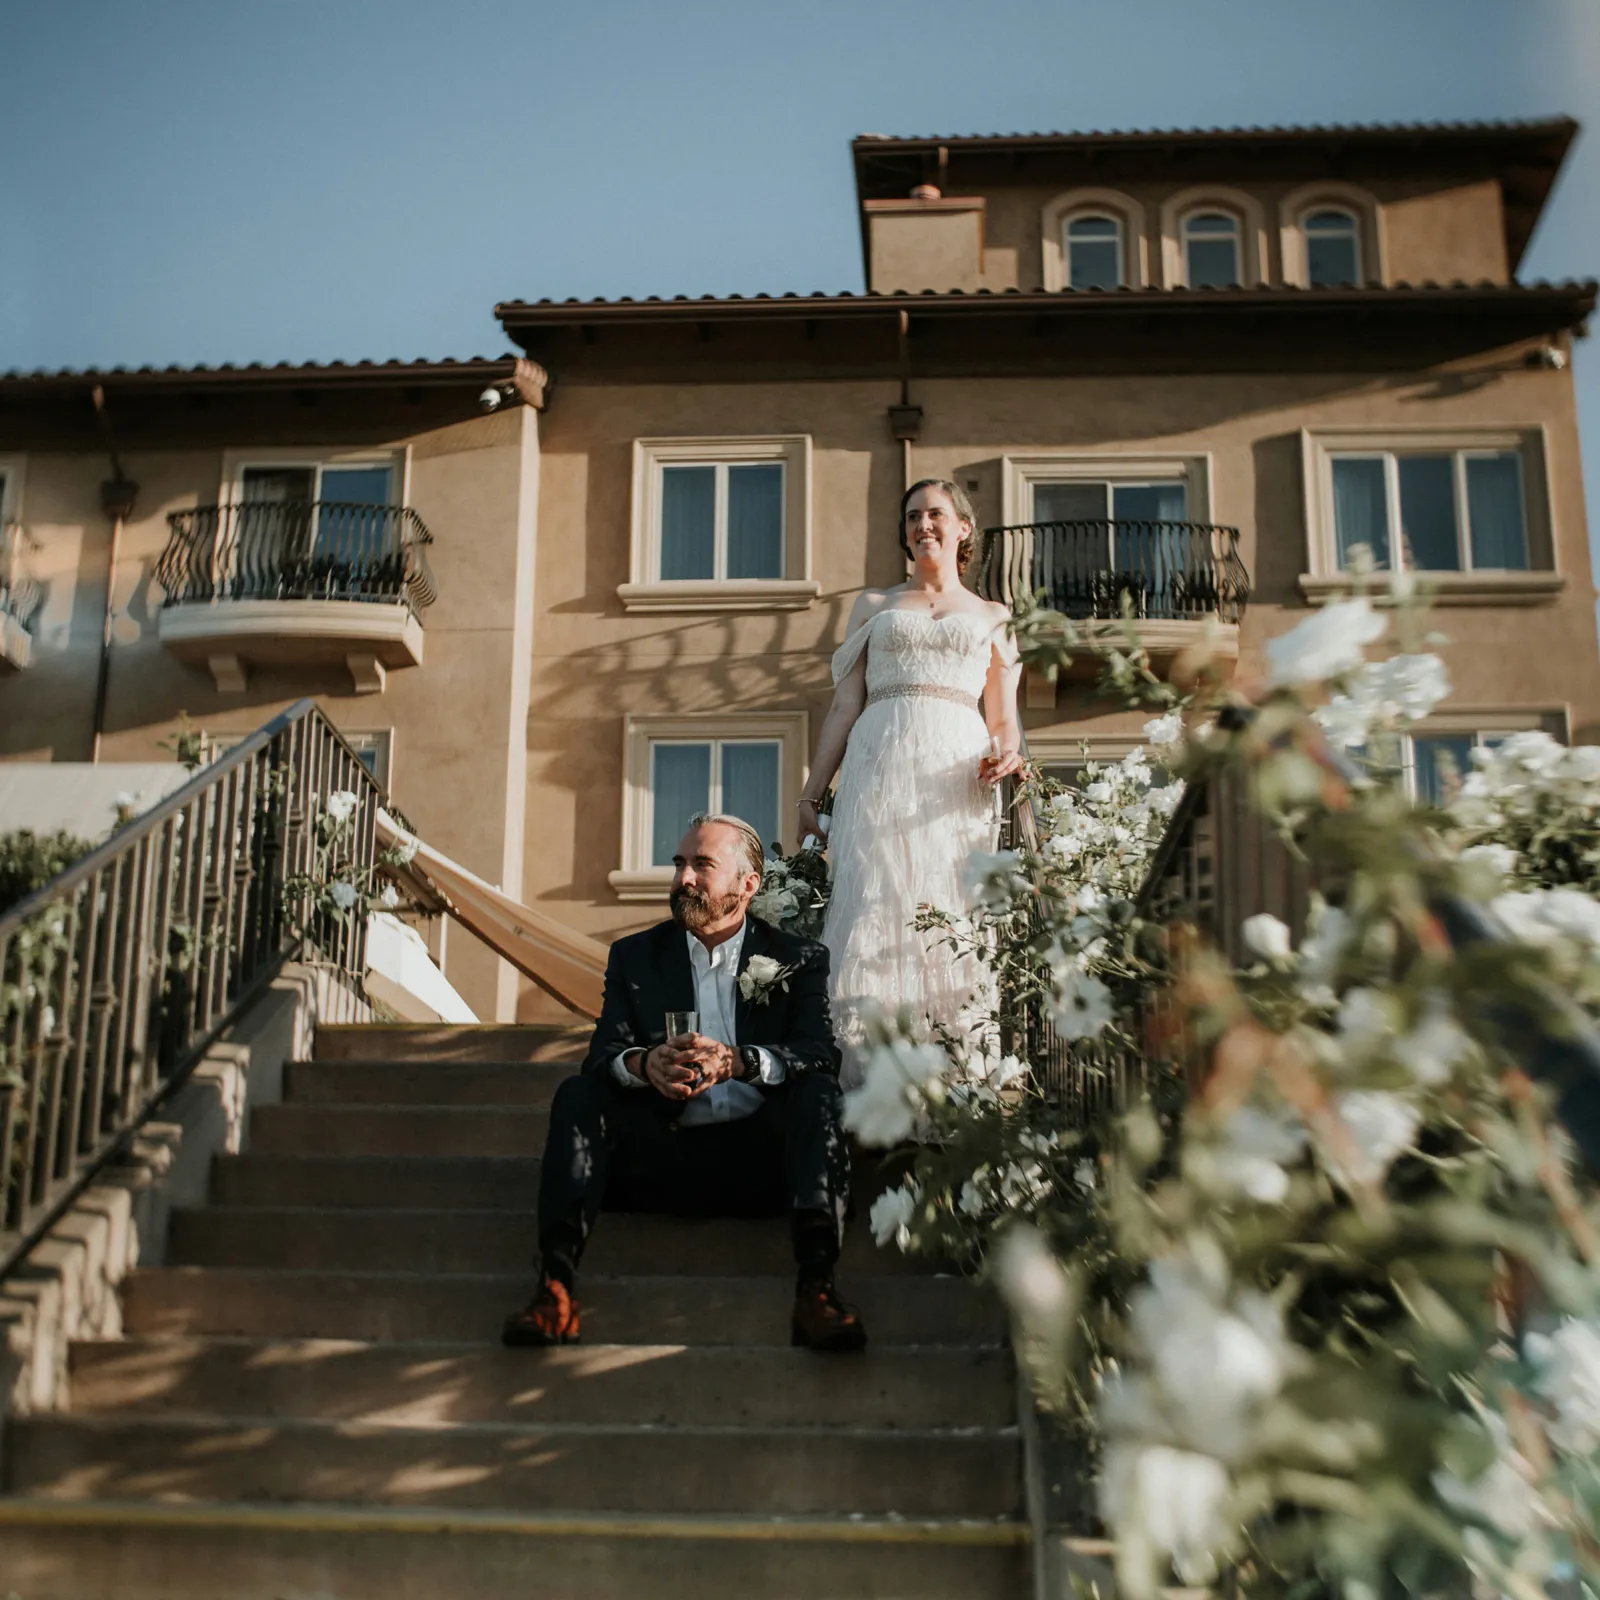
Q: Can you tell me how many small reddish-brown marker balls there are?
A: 0